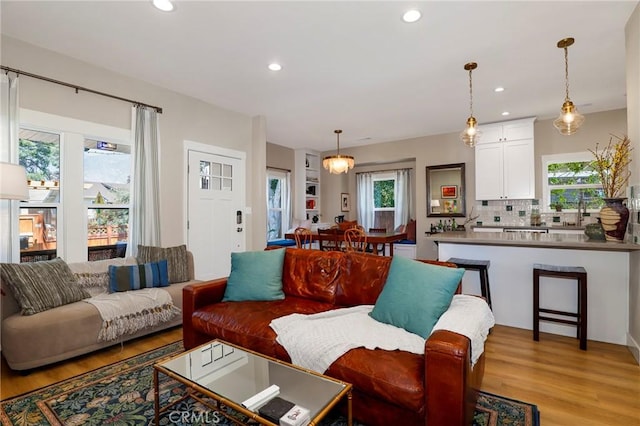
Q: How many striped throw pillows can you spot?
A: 3